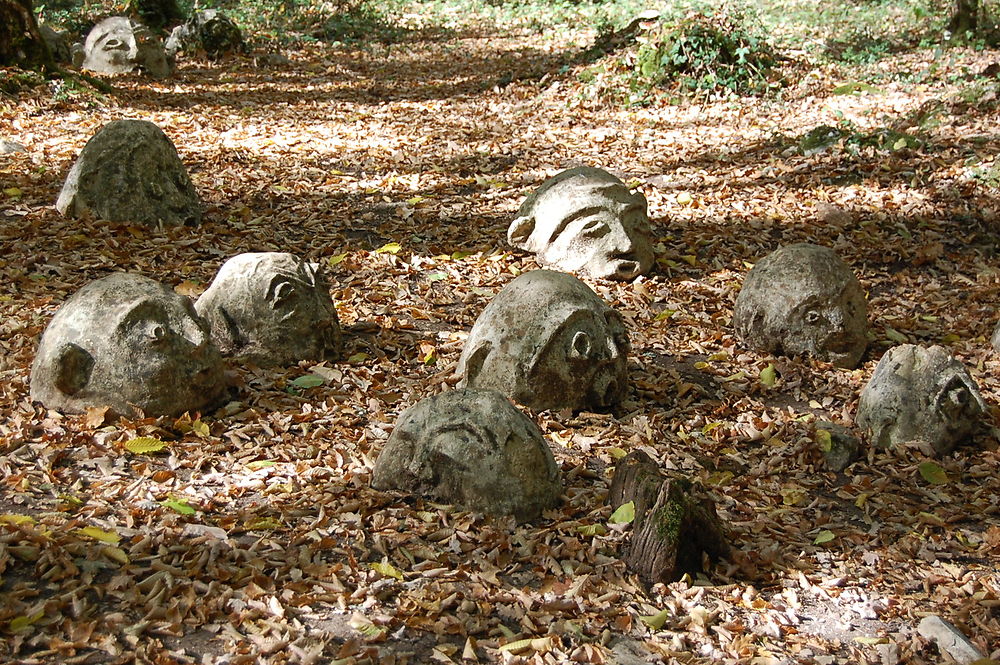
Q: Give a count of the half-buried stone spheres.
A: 9